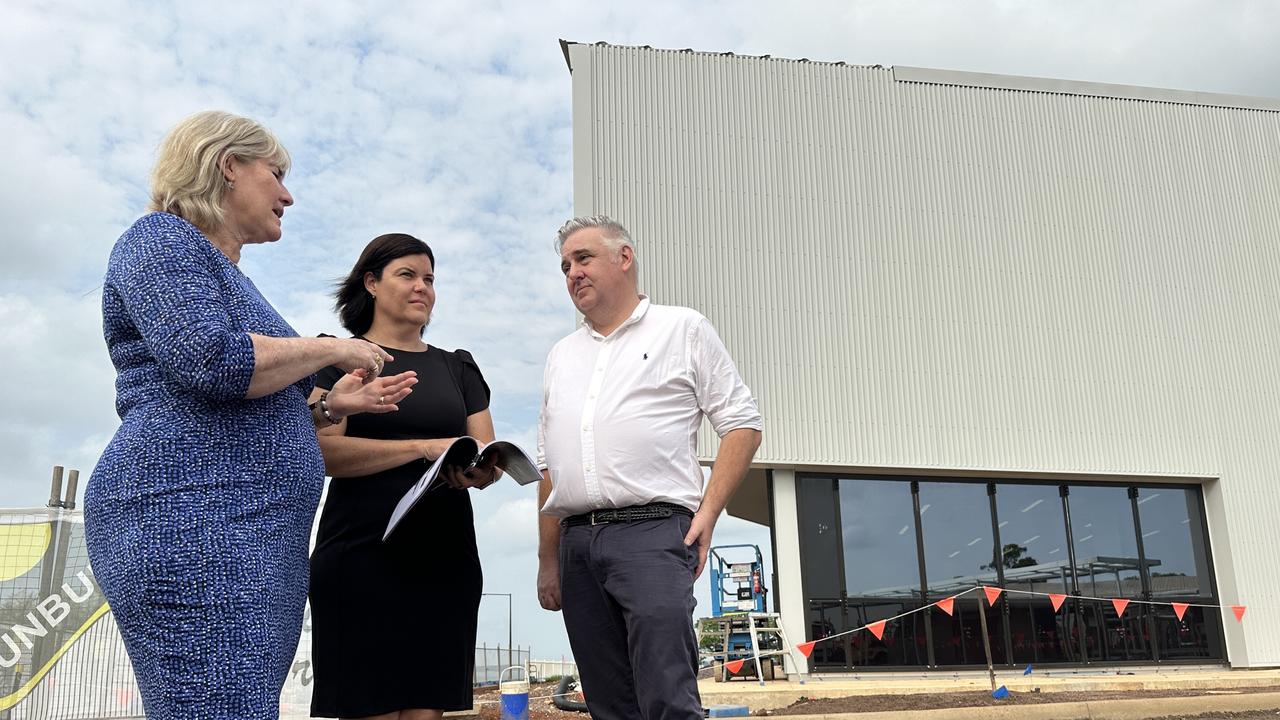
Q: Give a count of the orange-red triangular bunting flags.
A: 9